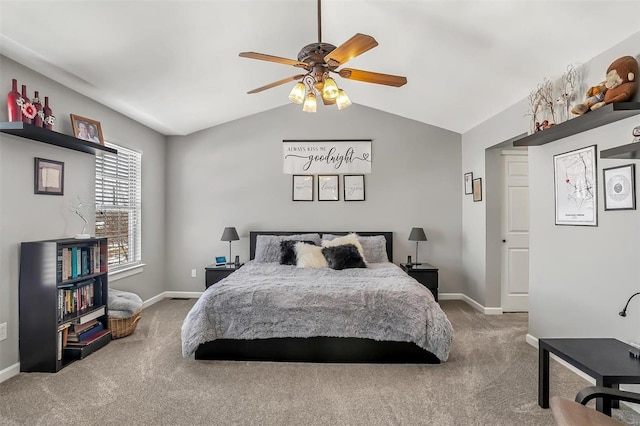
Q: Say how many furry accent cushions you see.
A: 4